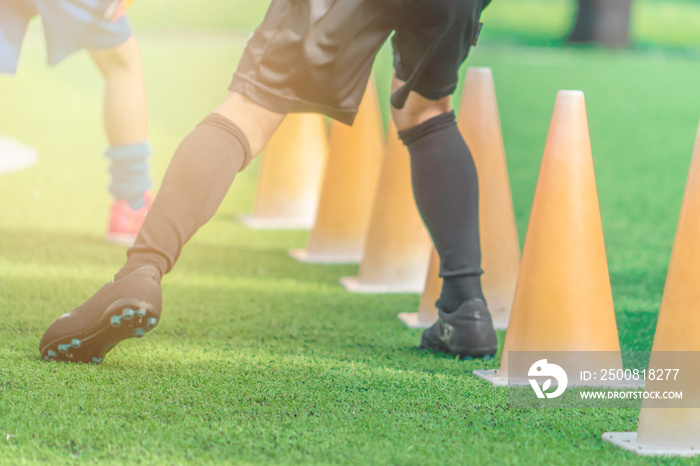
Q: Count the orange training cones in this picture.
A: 6